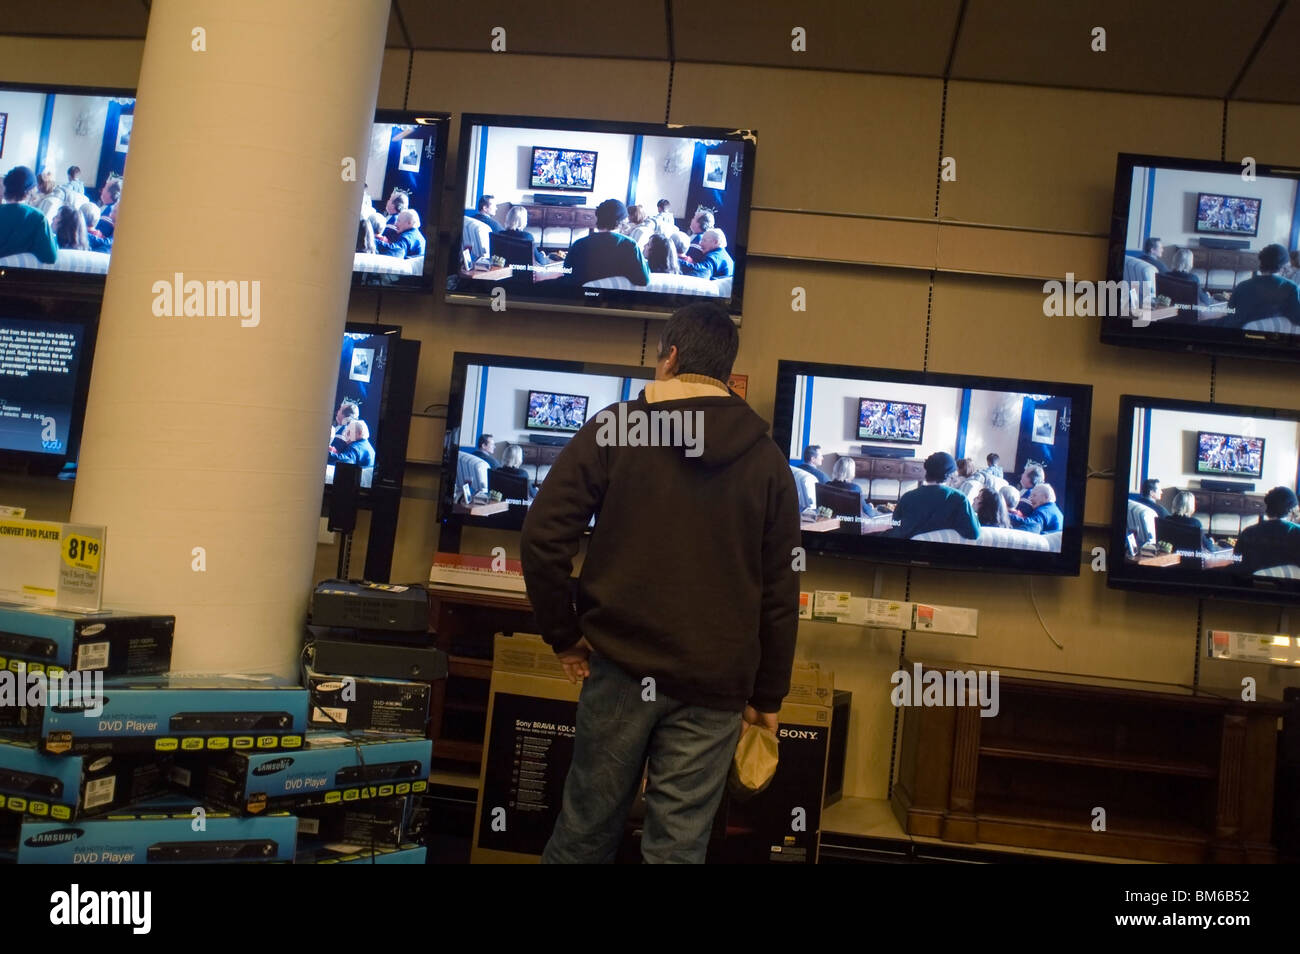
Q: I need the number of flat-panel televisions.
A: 9